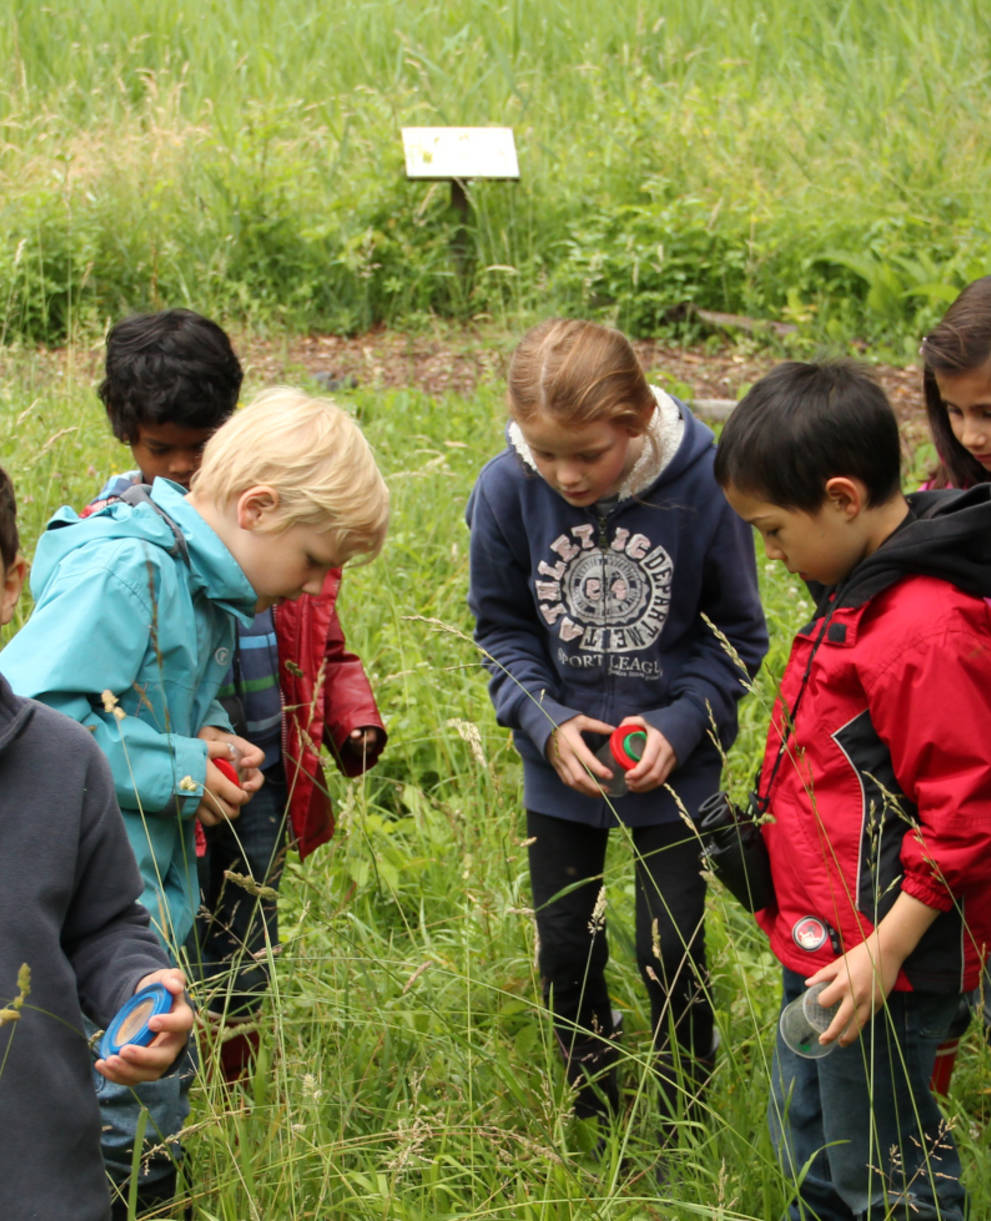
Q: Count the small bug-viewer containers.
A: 4